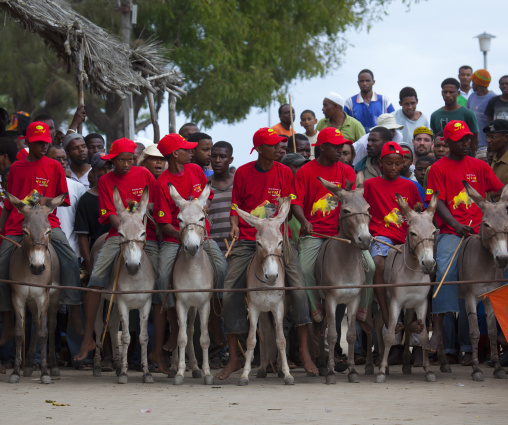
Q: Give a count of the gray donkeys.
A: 7